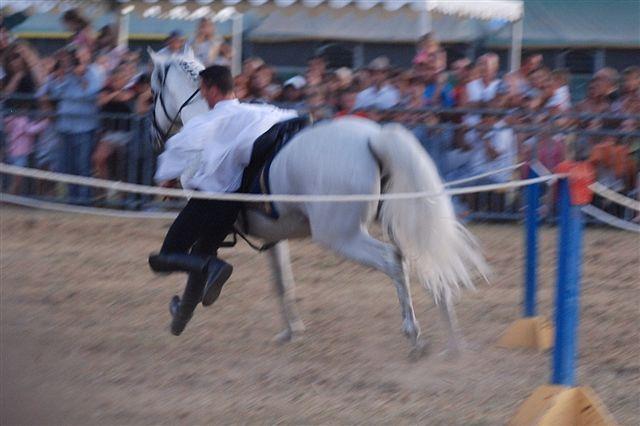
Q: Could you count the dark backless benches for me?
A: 0